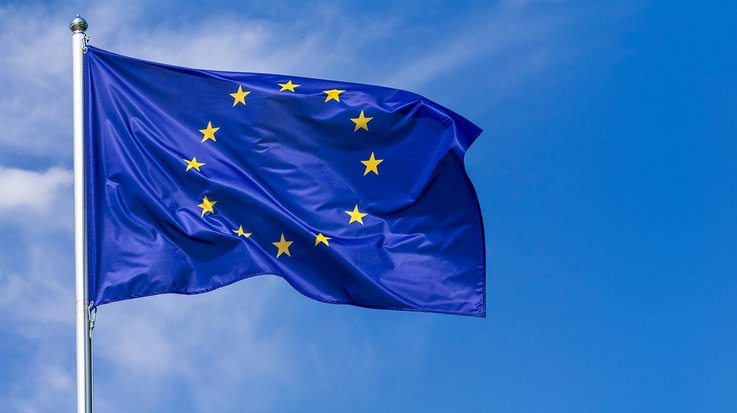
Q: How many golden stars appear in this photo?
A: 12